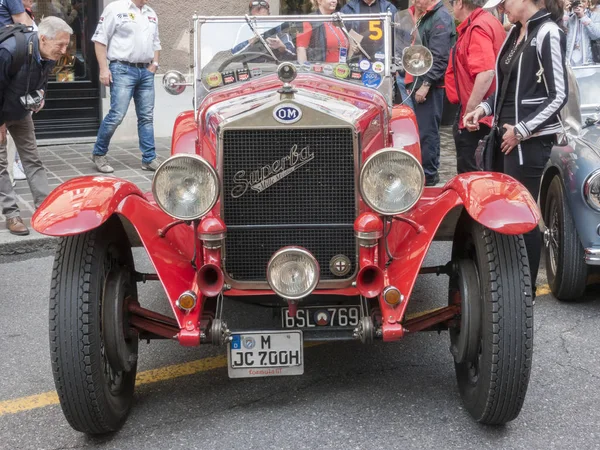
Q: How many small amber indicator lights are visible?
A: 2